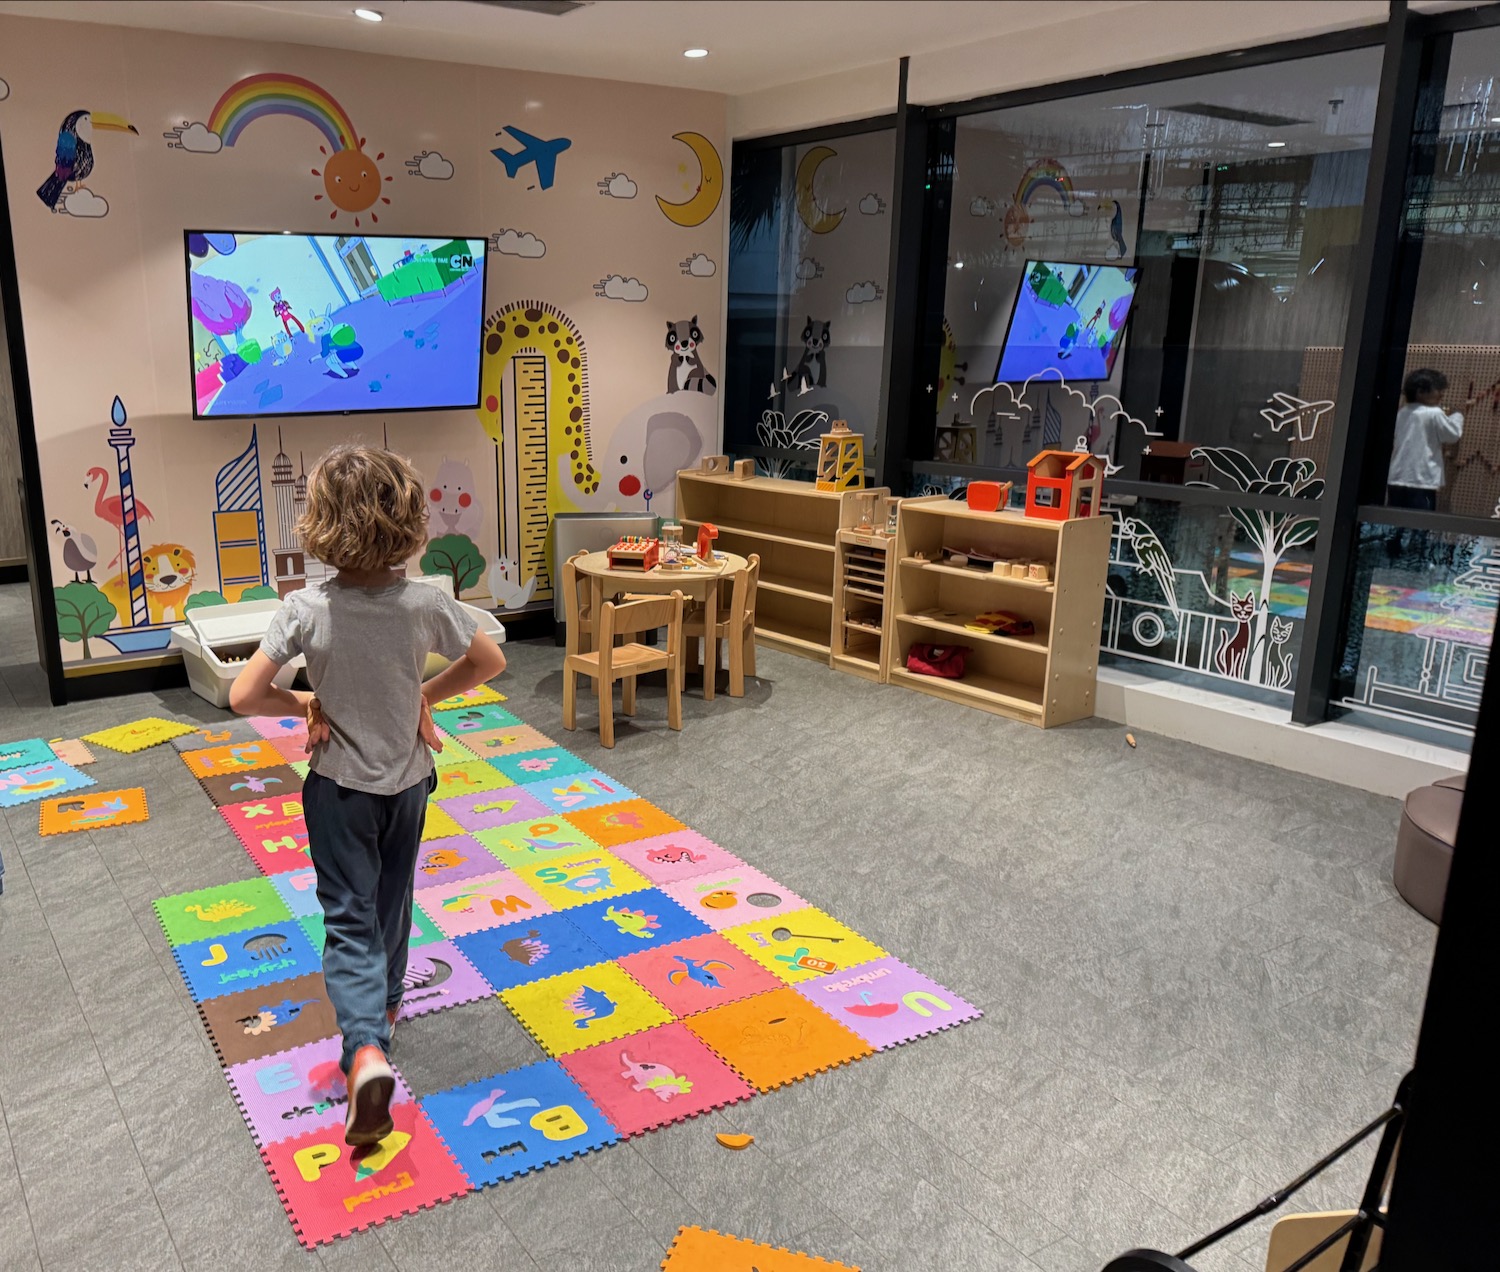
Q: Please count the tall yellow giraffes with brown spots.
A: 1